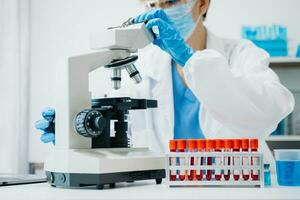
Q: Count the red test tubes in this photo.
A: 10